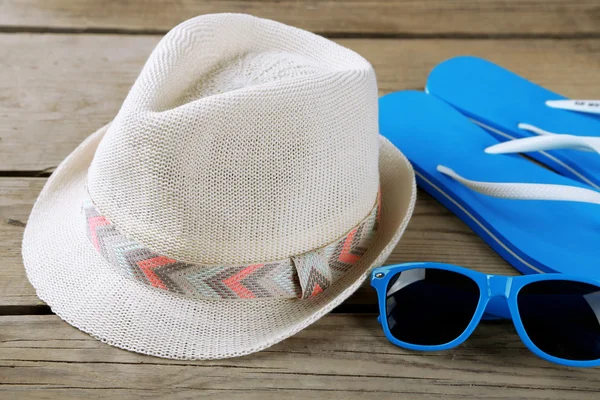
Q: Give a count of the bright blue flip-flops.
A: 2